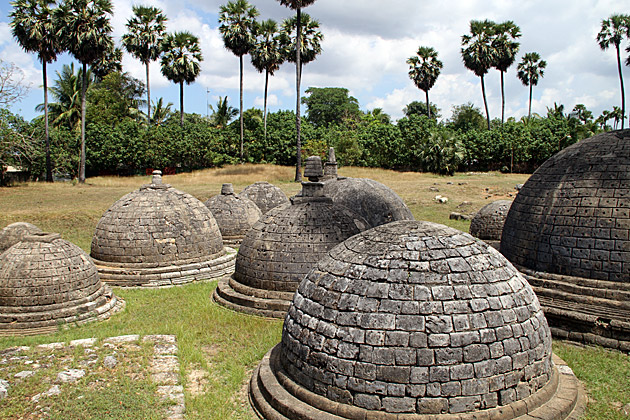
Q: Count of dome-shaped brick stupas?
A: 10